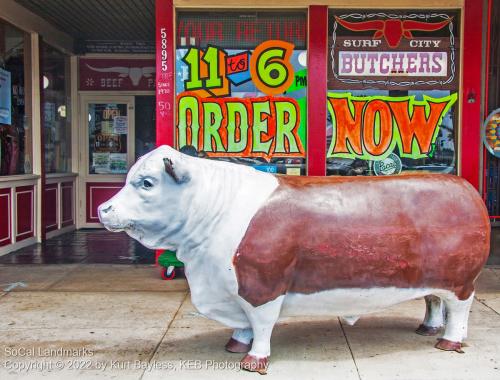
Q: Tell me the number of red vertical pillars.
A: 3